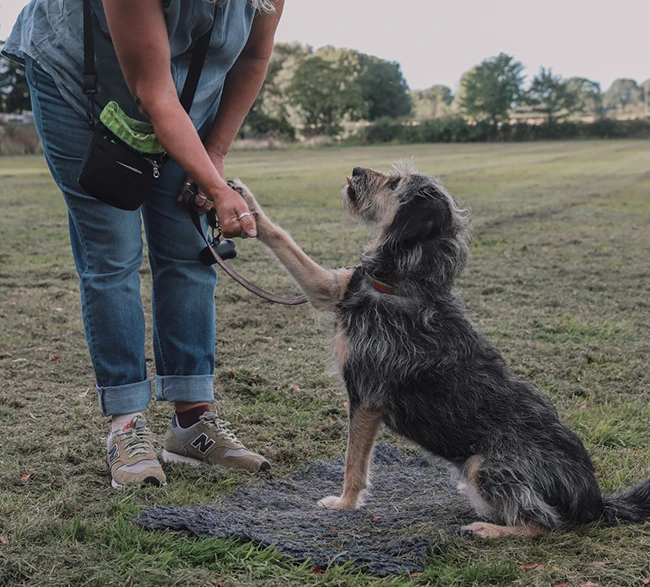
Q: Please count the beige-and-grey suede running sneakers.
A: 2